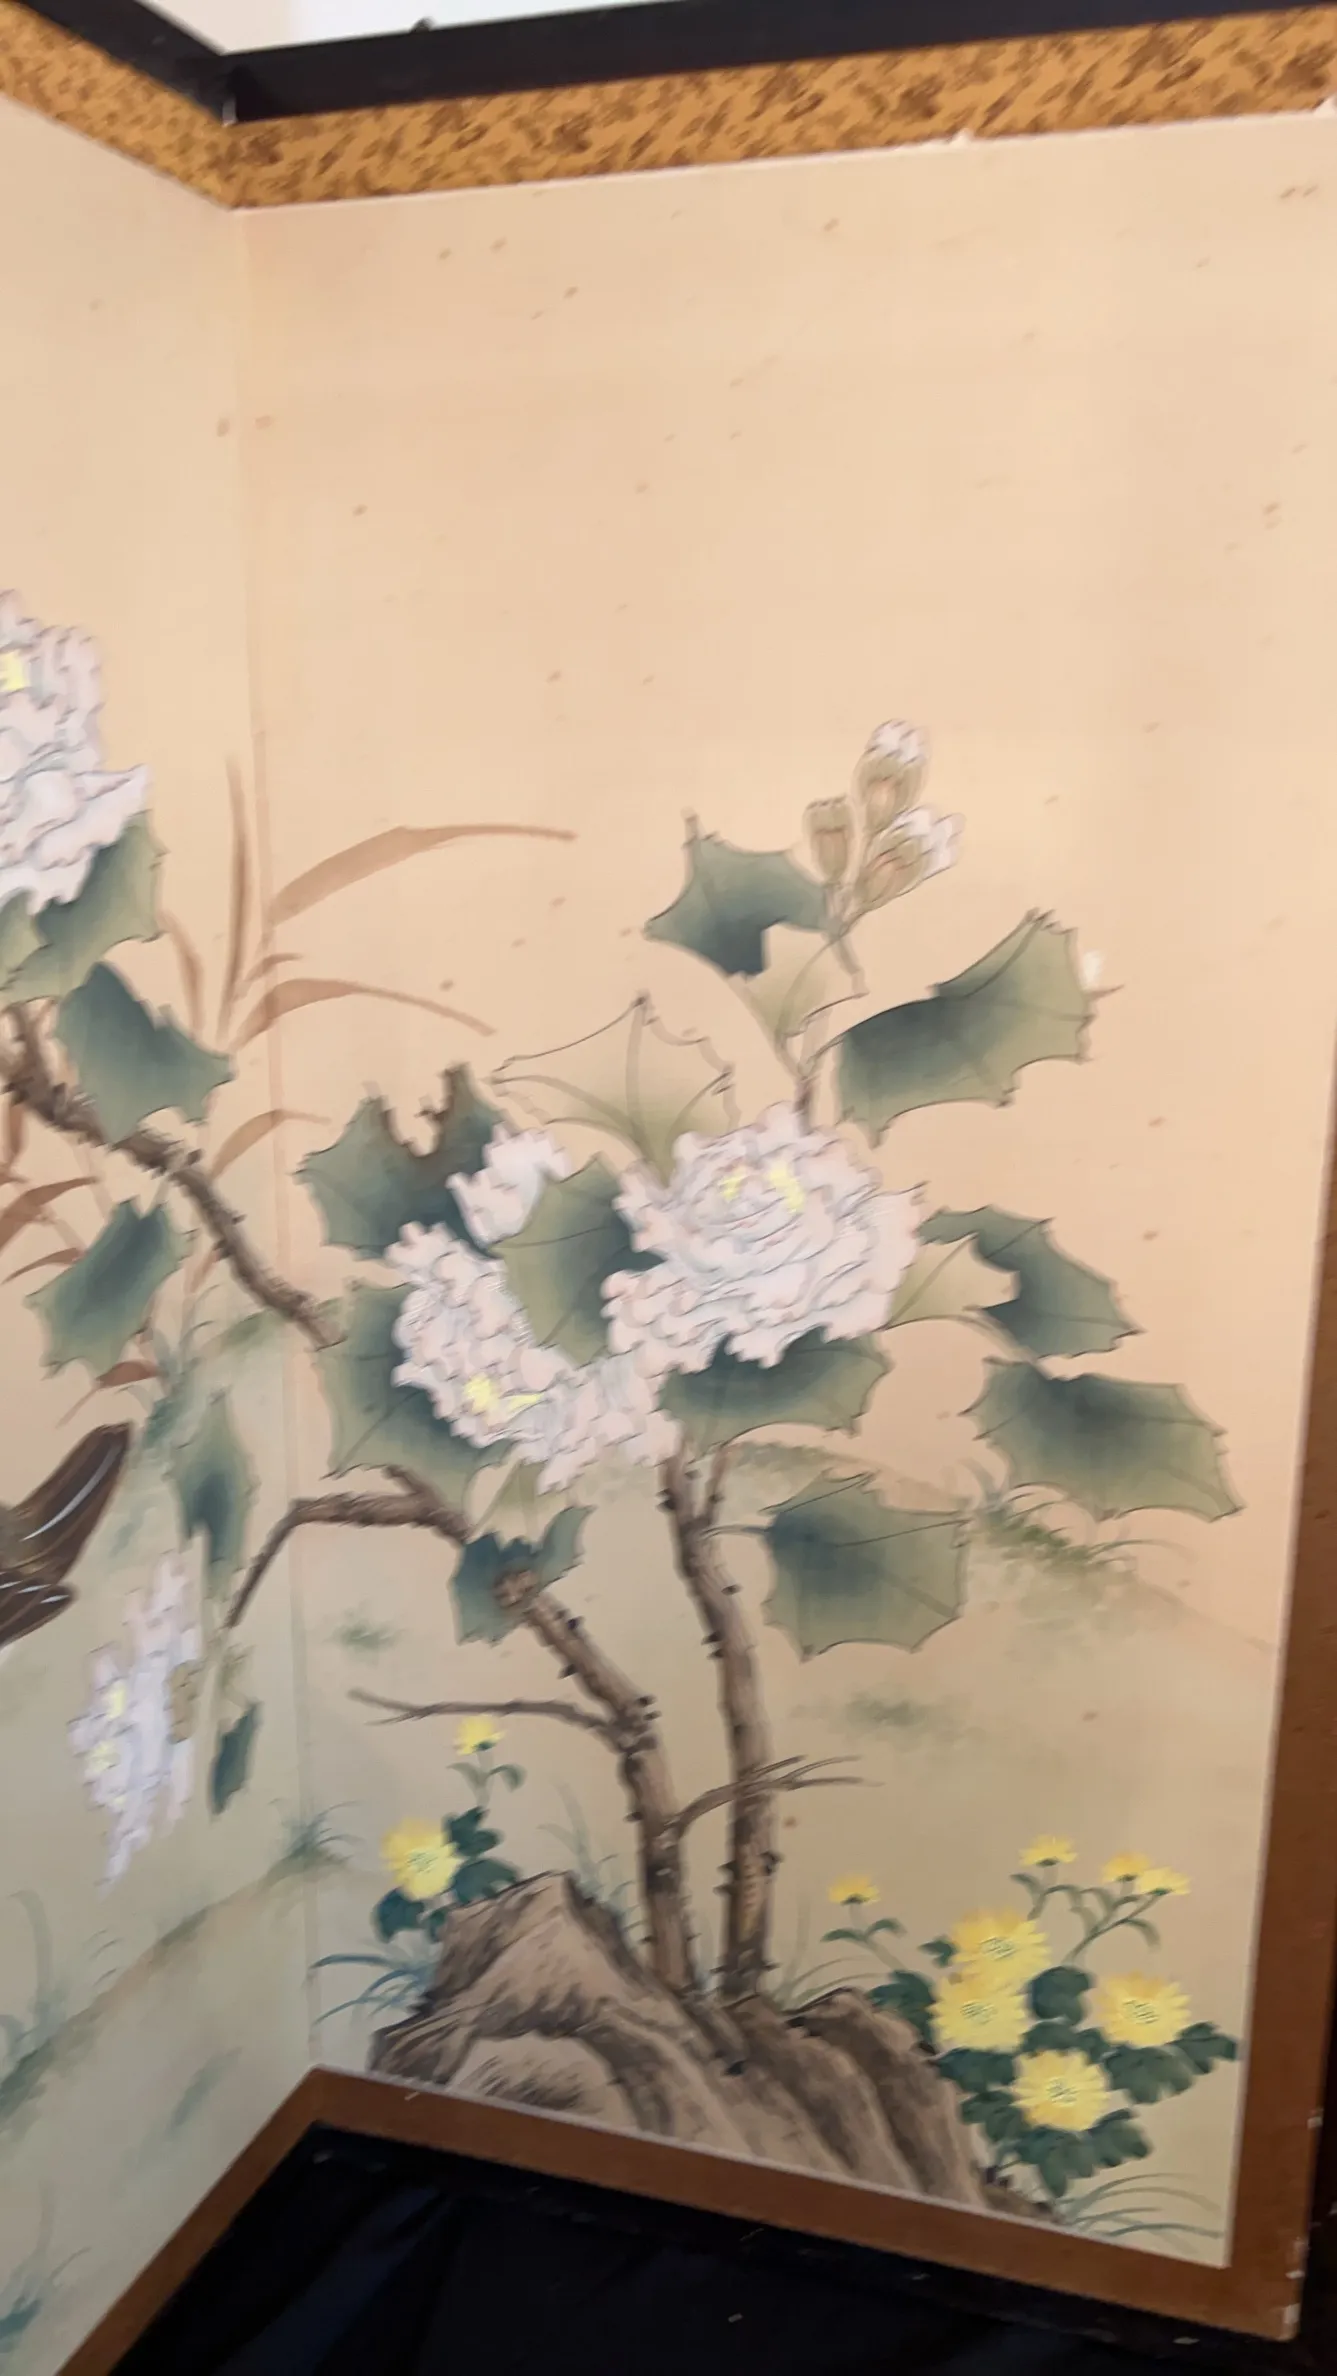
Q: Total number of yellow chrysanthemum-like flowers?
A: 10